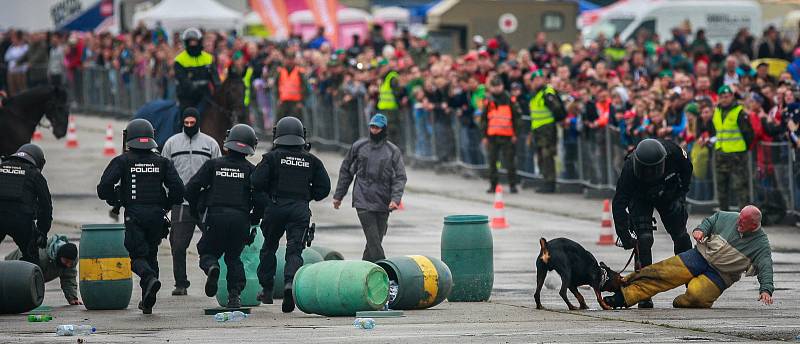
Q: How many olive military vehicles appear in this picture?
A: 1